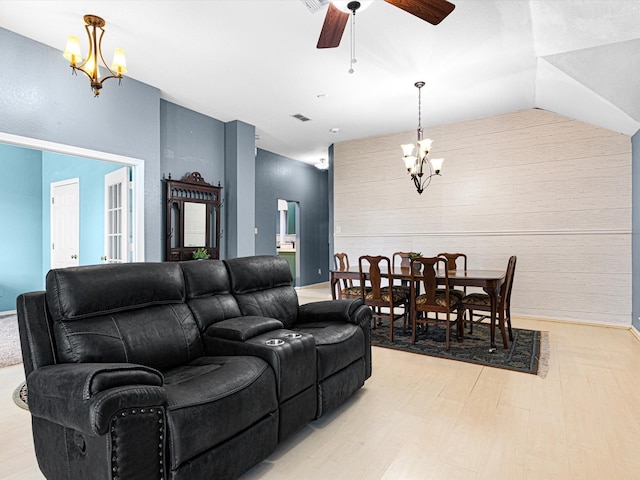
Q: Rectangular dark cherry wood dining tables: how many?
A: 1